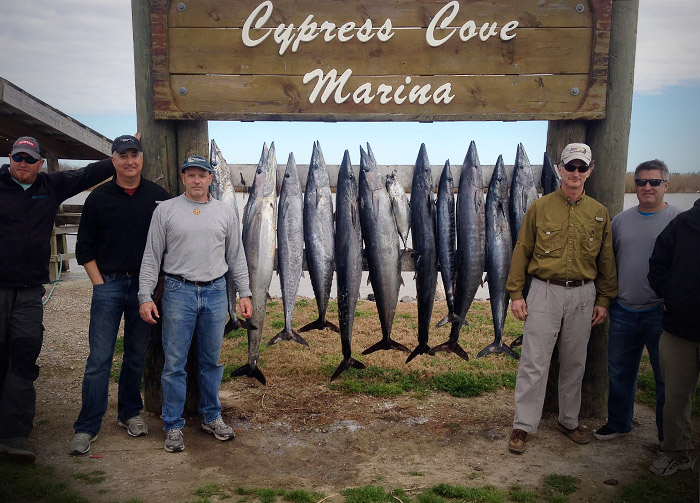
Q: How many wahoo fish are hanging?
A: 12